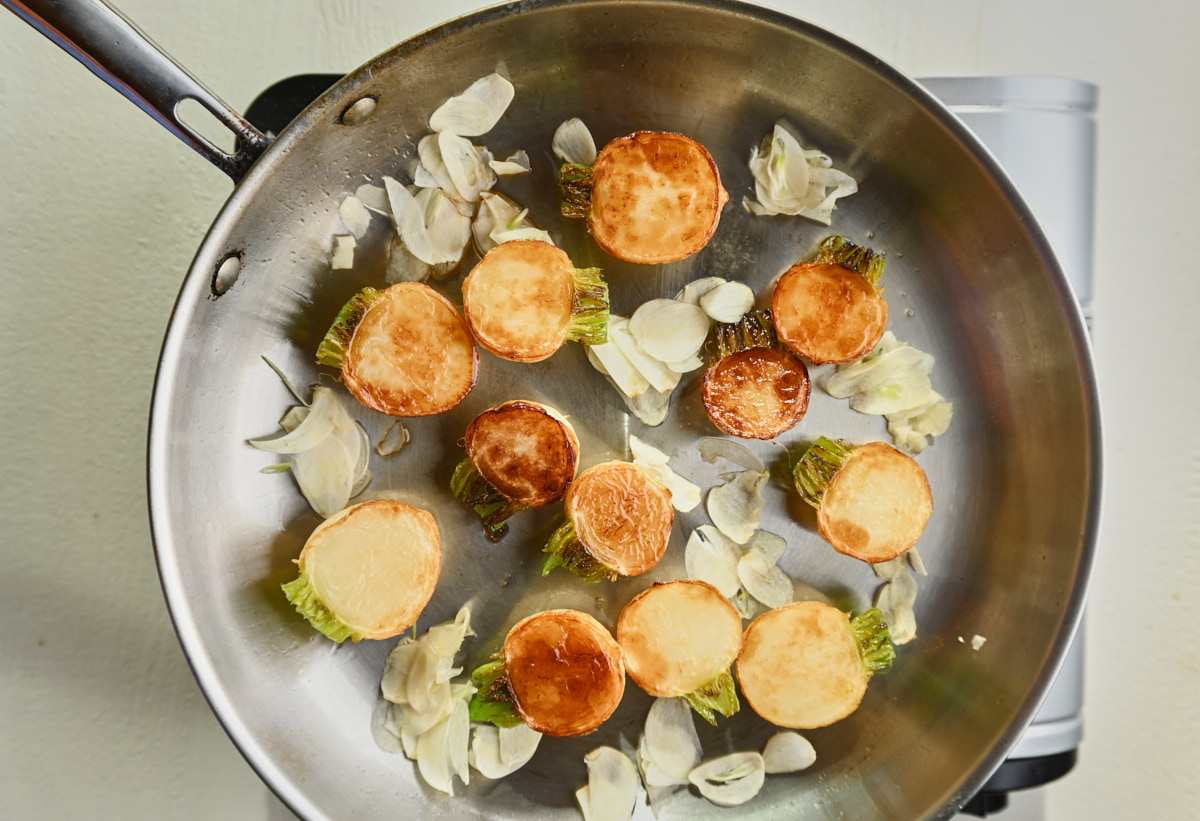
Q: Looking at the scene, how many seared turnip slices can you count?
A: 12